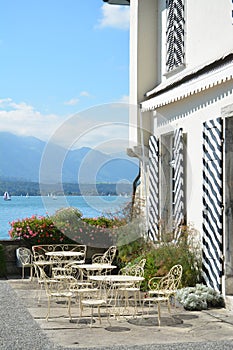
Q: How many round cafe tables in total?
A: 3